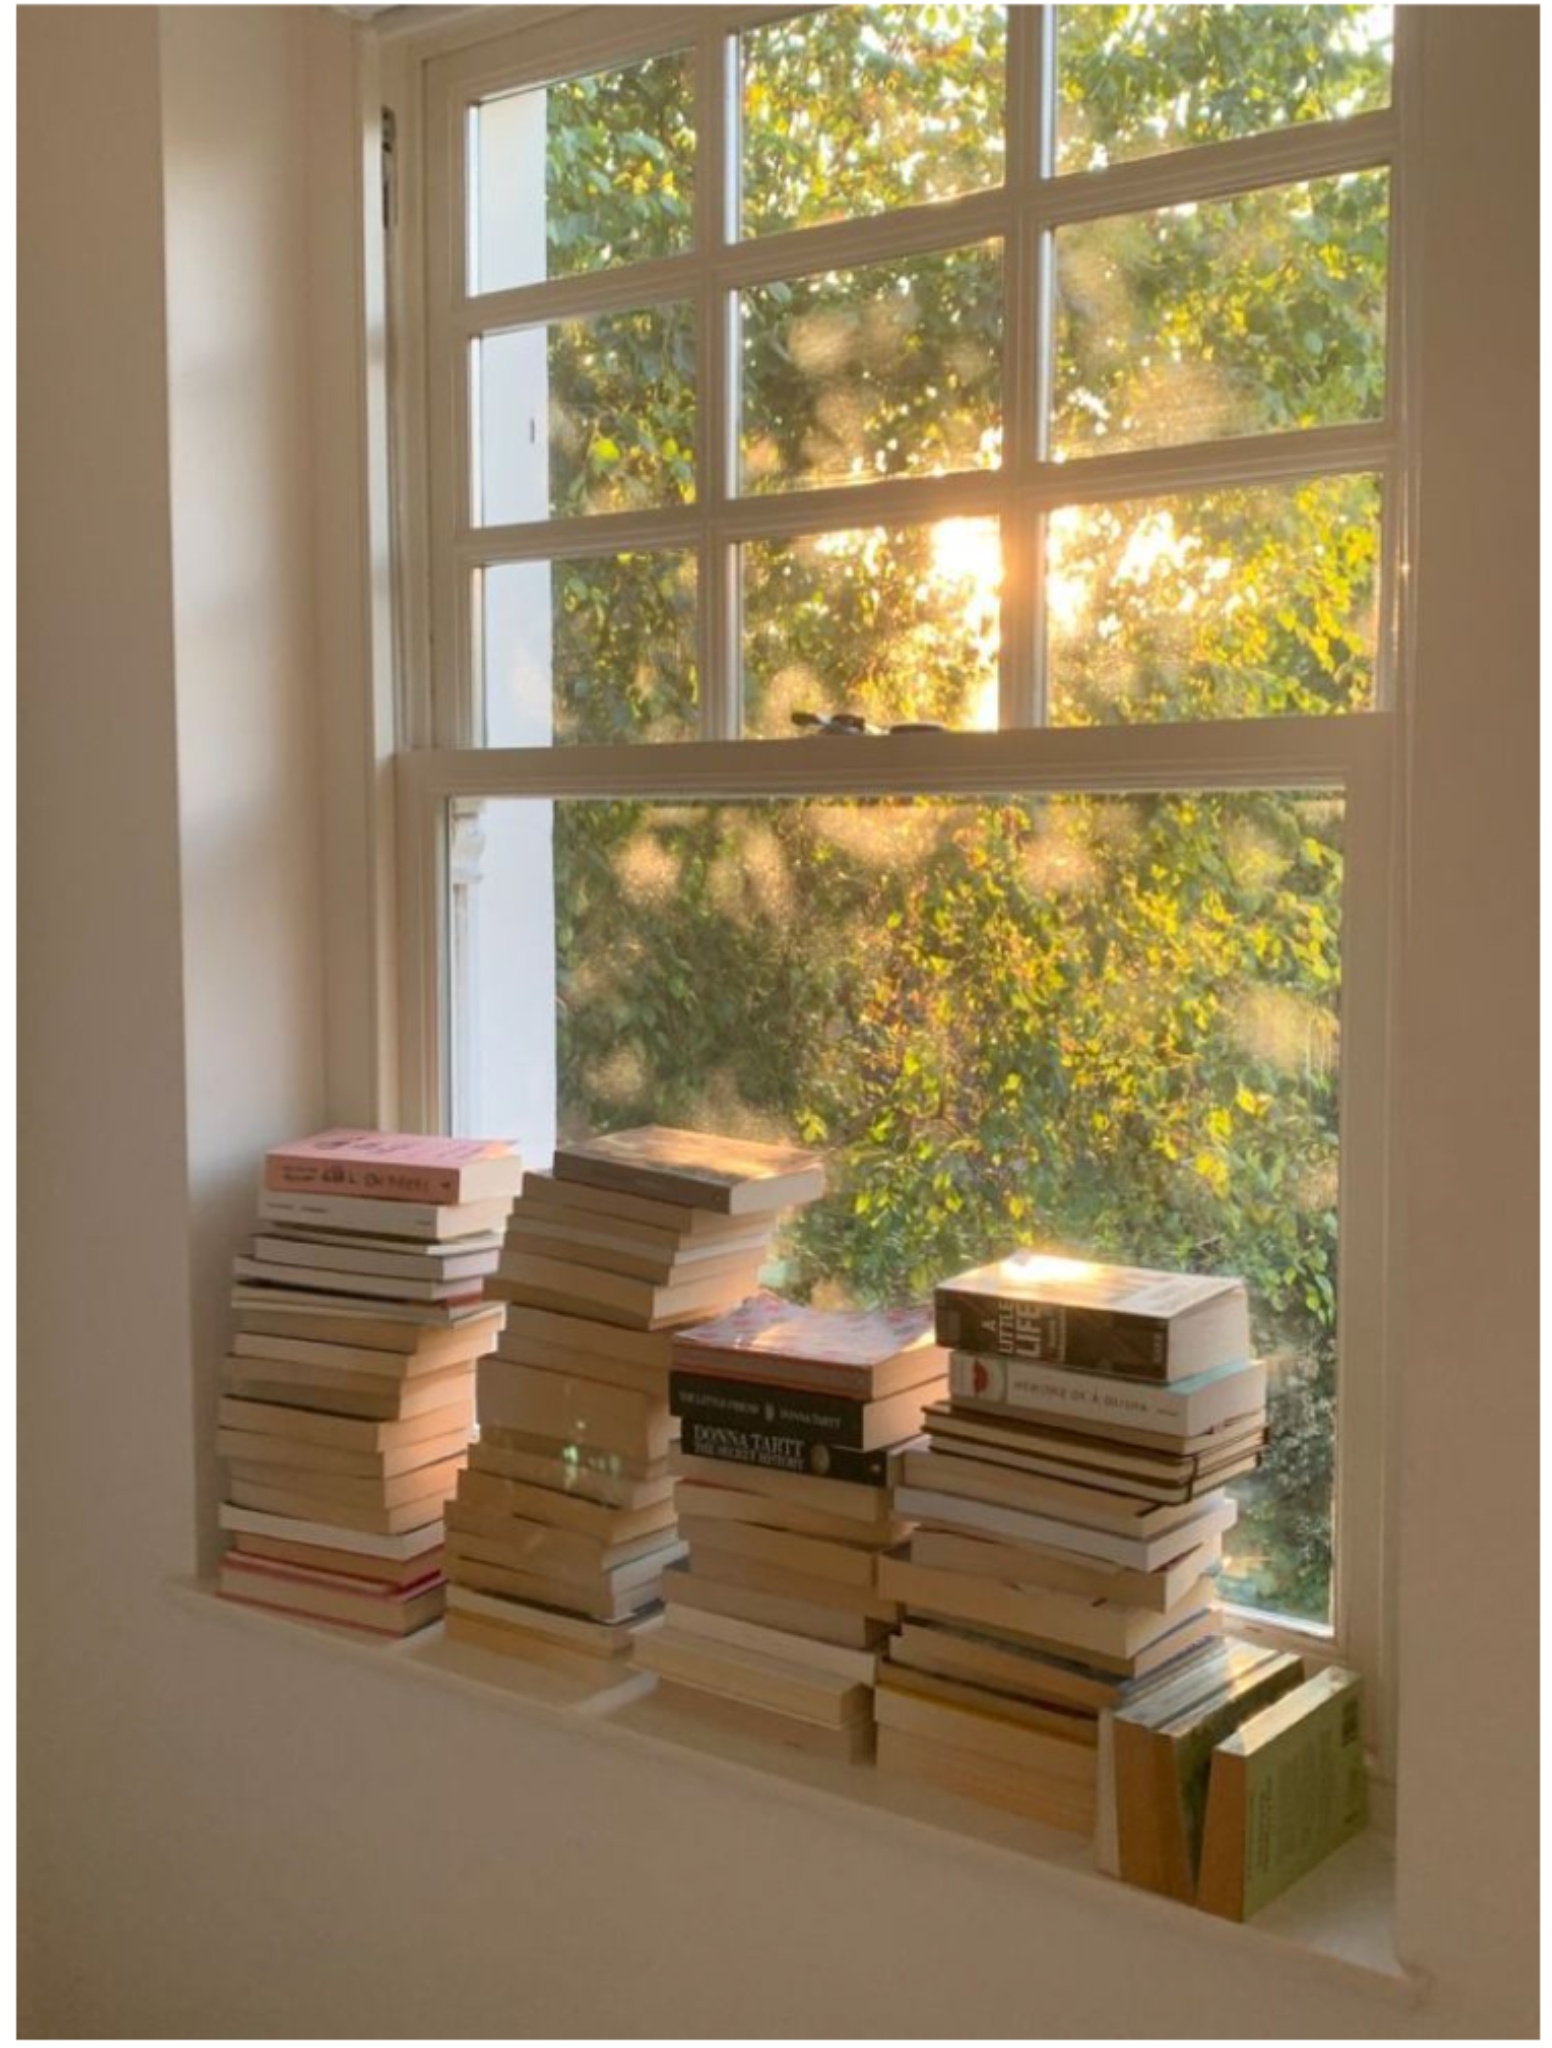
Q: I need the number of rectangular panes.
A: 10